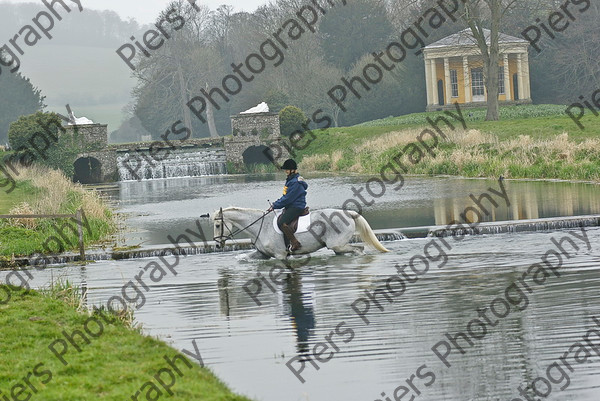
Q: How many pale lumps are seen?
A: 2